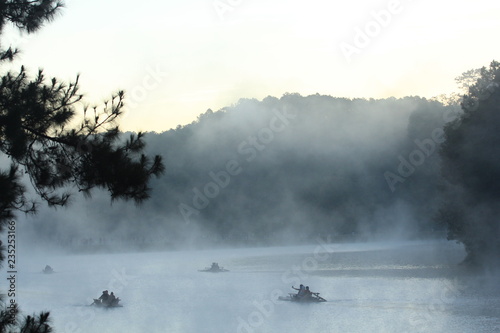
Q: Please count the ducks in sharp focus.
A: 0